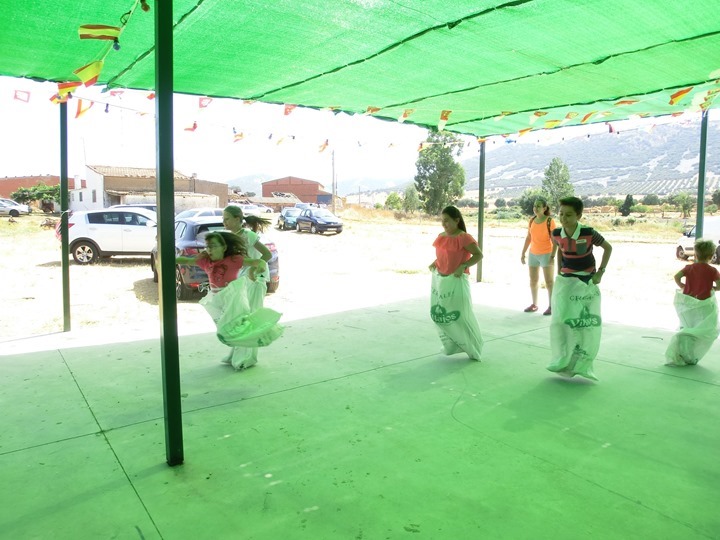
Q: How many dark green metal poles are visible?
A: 4